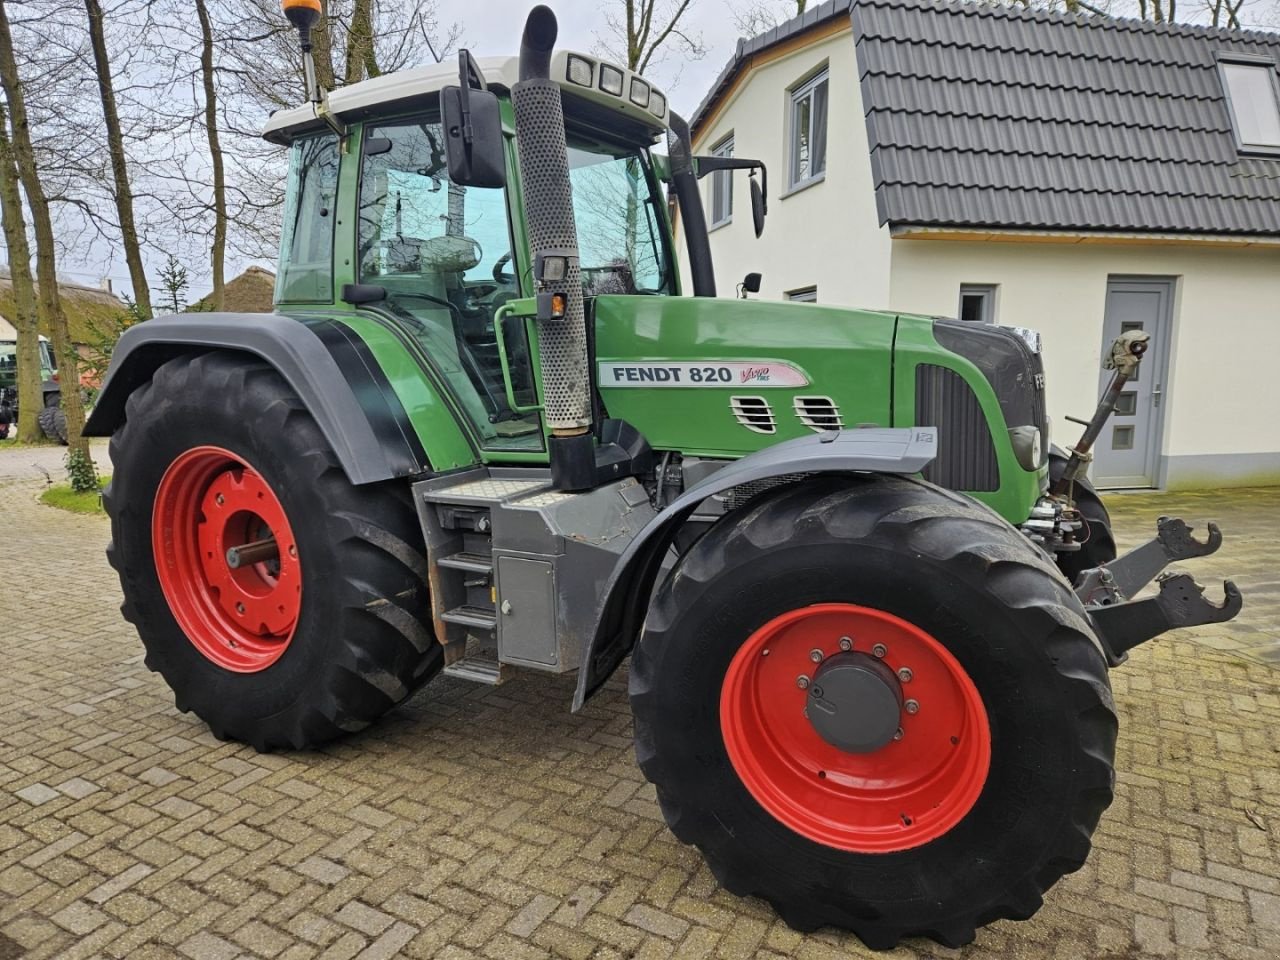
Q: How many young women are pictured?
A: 0